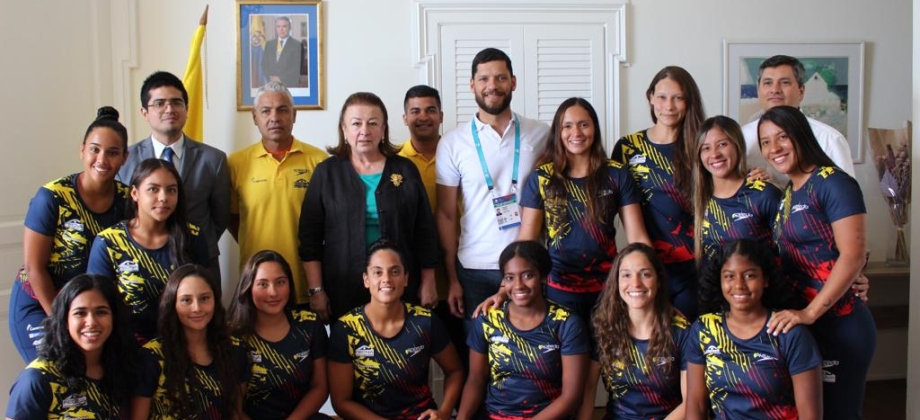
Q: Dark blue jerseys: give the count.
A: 13